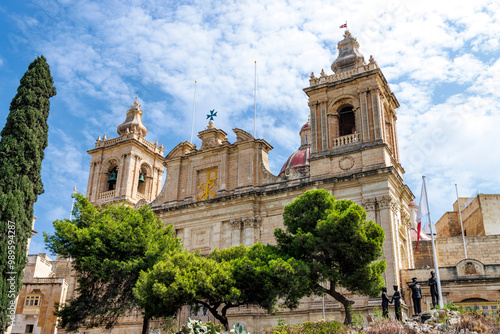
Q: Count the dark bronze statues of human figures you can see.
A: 4